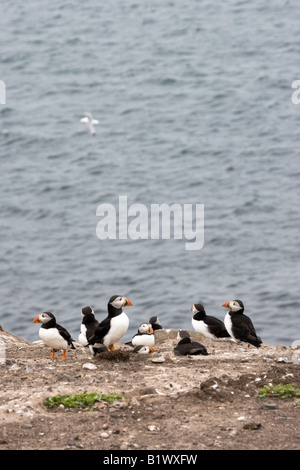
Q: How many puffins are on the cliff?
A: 9